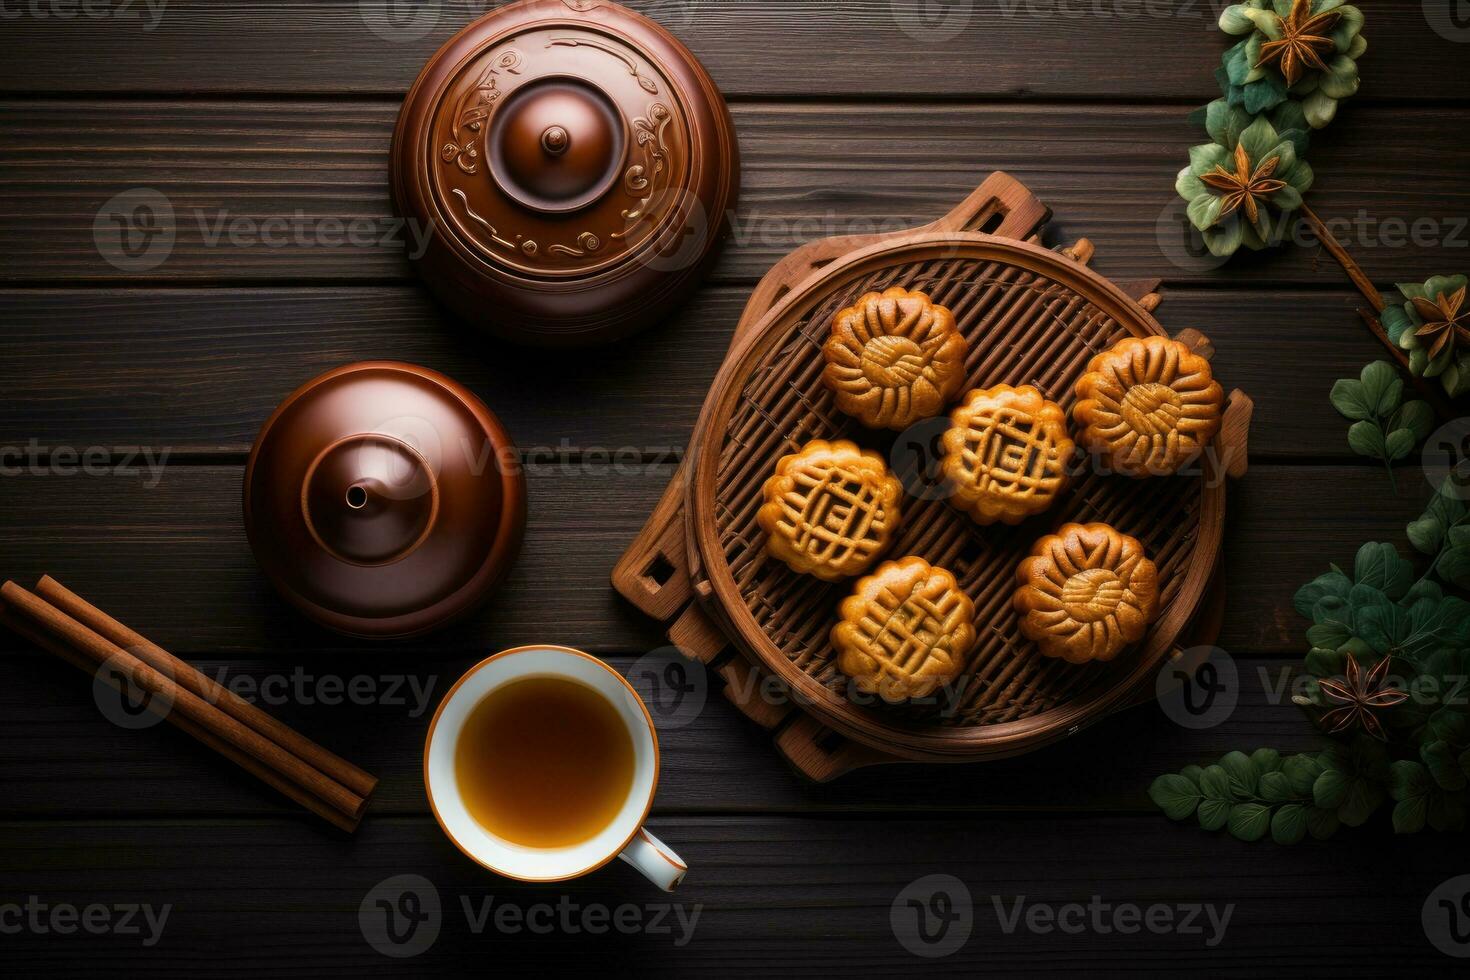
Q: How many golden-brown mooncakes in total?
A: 6